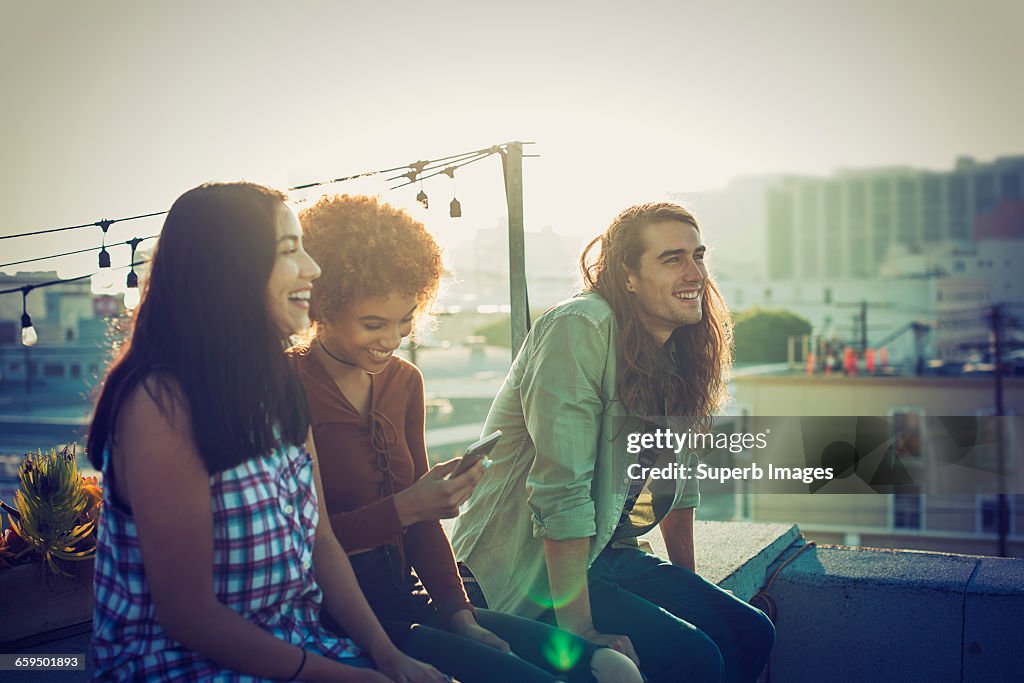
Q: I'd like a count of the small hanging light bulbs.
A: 5